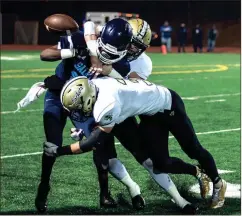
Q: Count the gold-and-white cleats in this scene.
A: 2